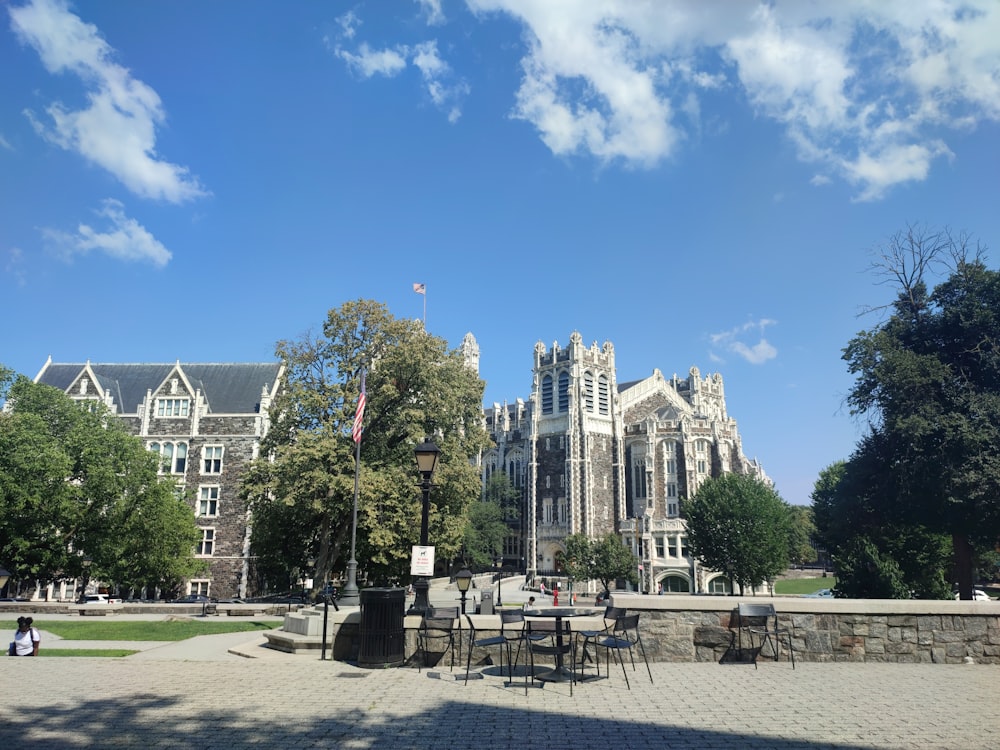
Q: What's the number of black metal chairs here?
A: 7